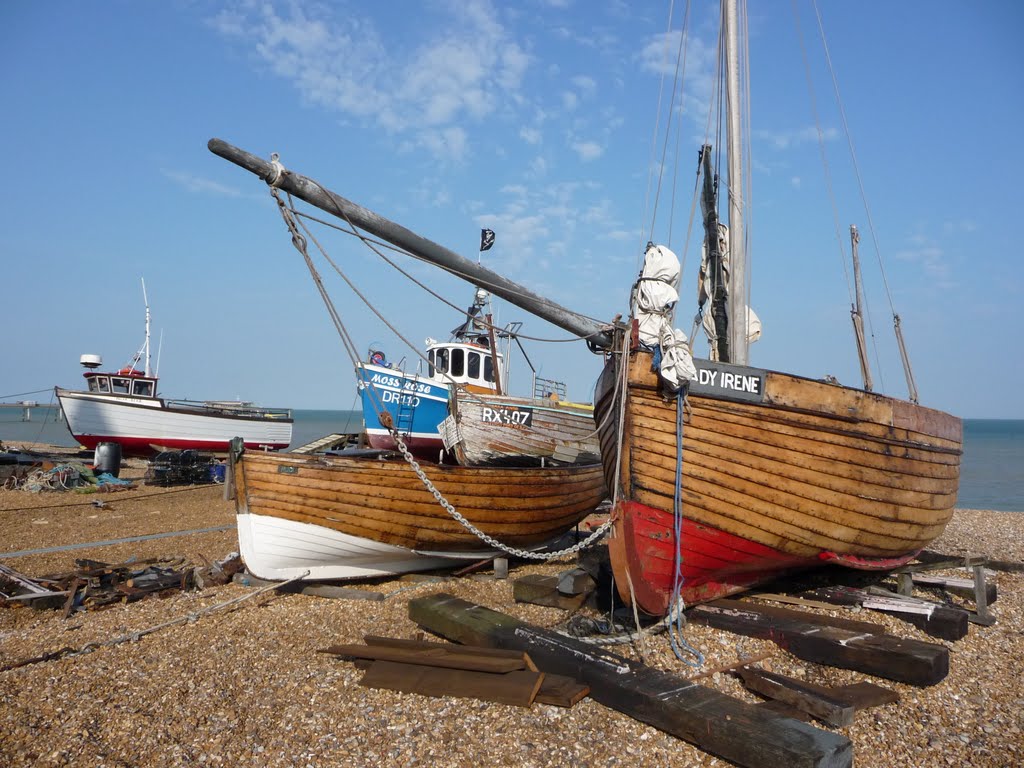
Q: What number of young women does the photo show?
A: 0